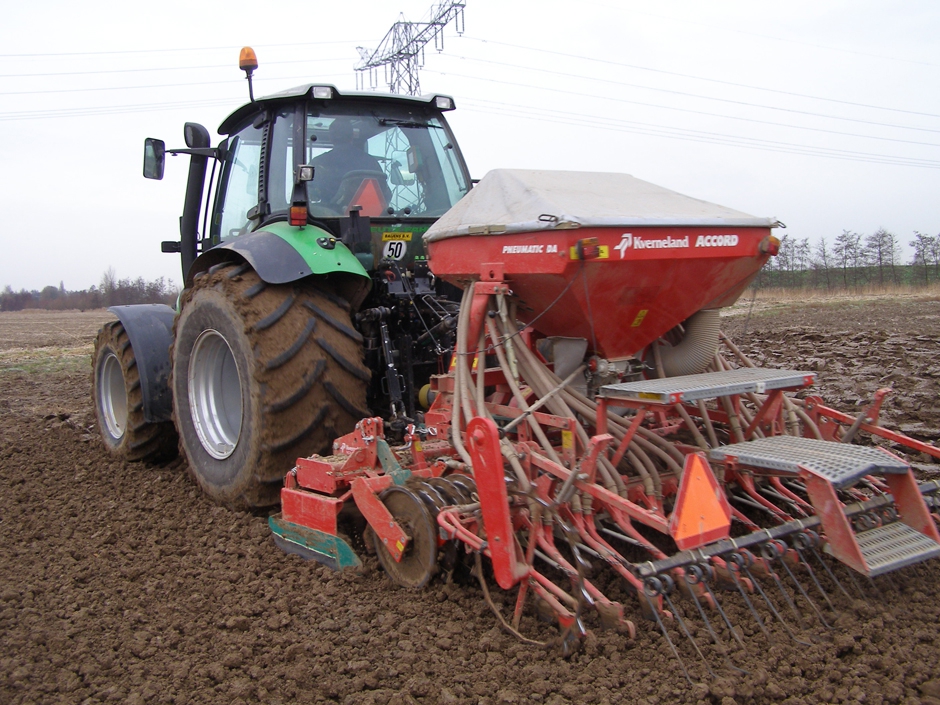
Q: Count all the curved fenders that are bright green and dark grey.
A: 1